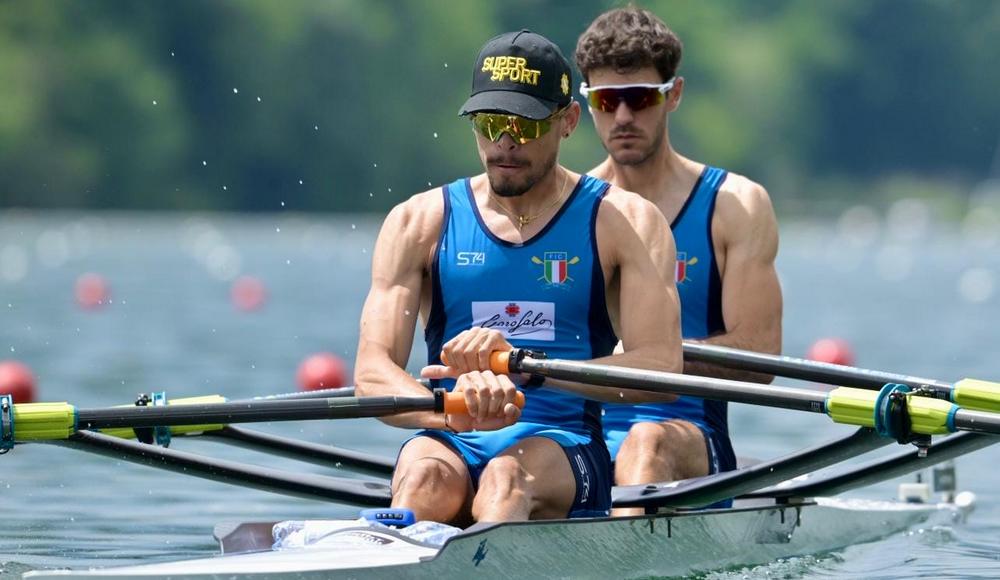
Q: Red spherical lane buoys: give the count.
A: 5